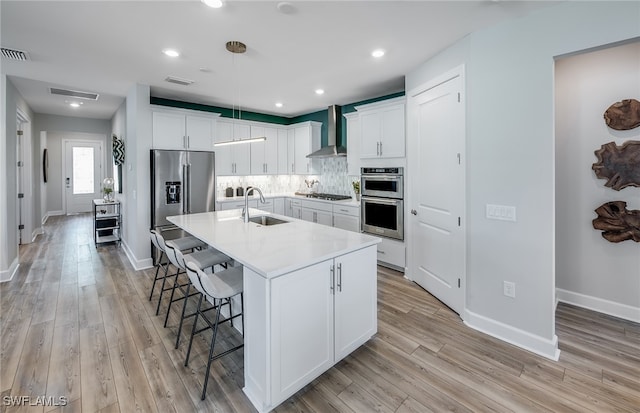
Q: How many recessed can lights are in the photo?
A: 6